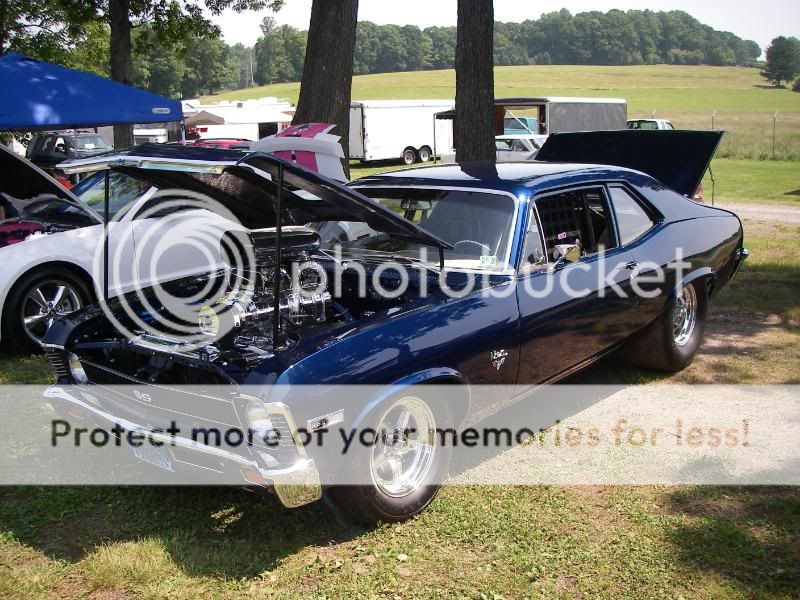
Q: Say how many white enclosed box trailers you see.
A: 1